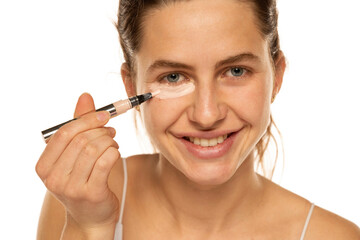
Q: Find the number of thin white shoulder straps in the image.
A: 2